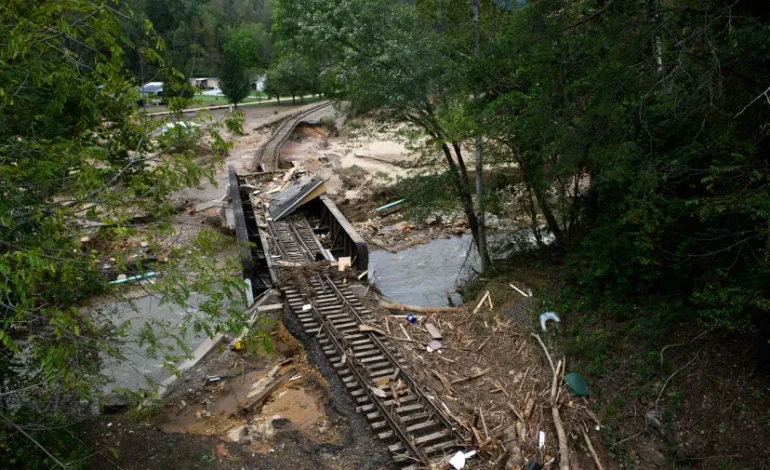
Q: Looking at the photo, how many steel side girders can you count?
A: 2